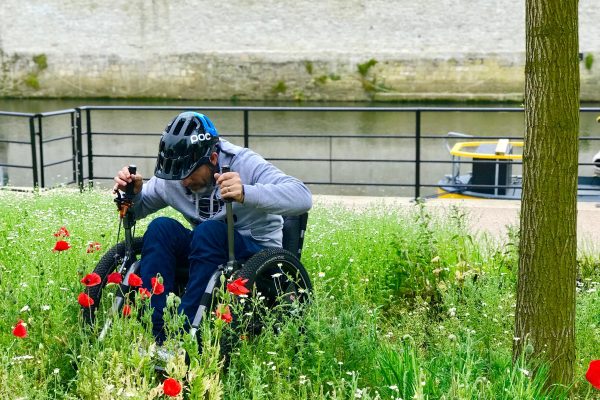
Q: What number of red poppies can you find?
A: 15